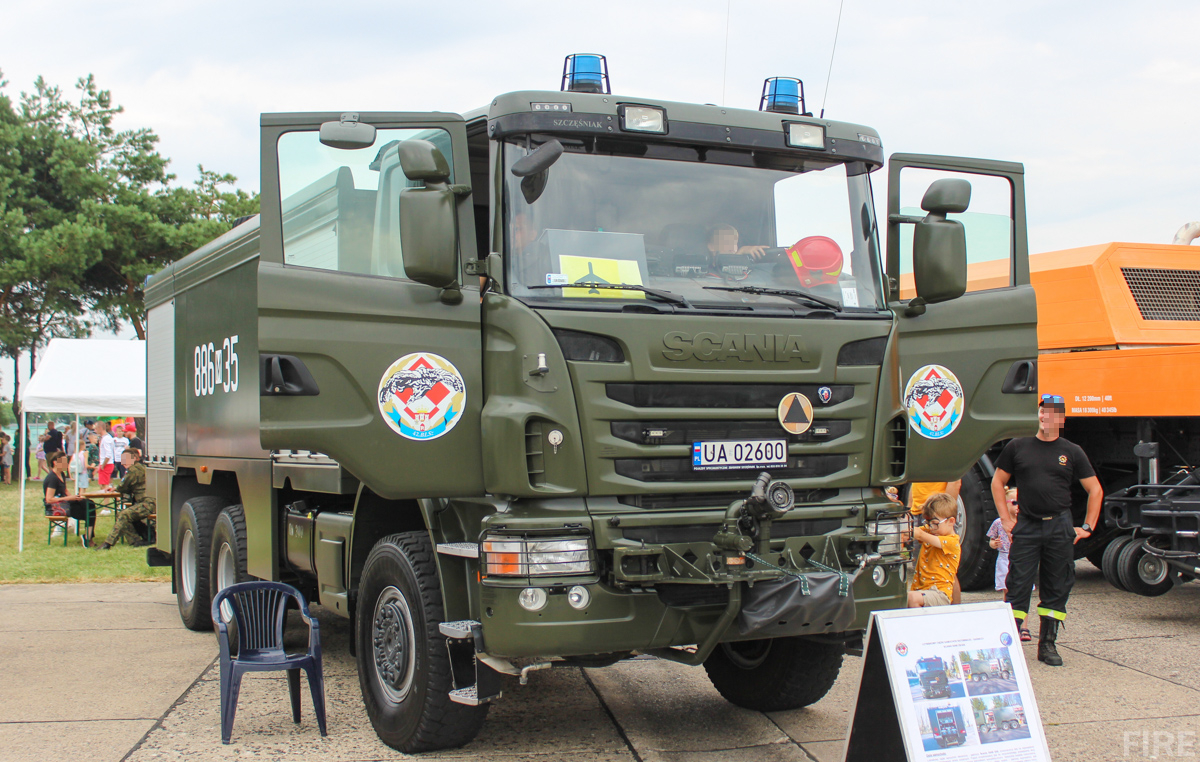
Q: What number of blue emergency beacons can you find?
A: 2